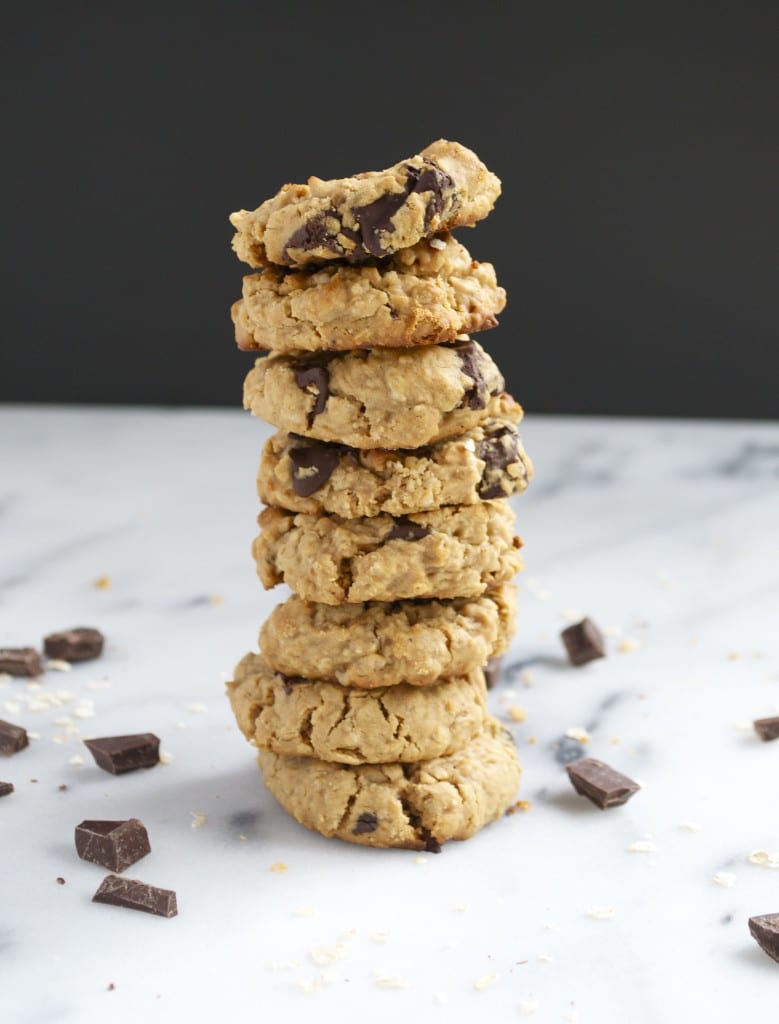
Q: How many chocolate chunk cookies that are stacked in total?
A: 8